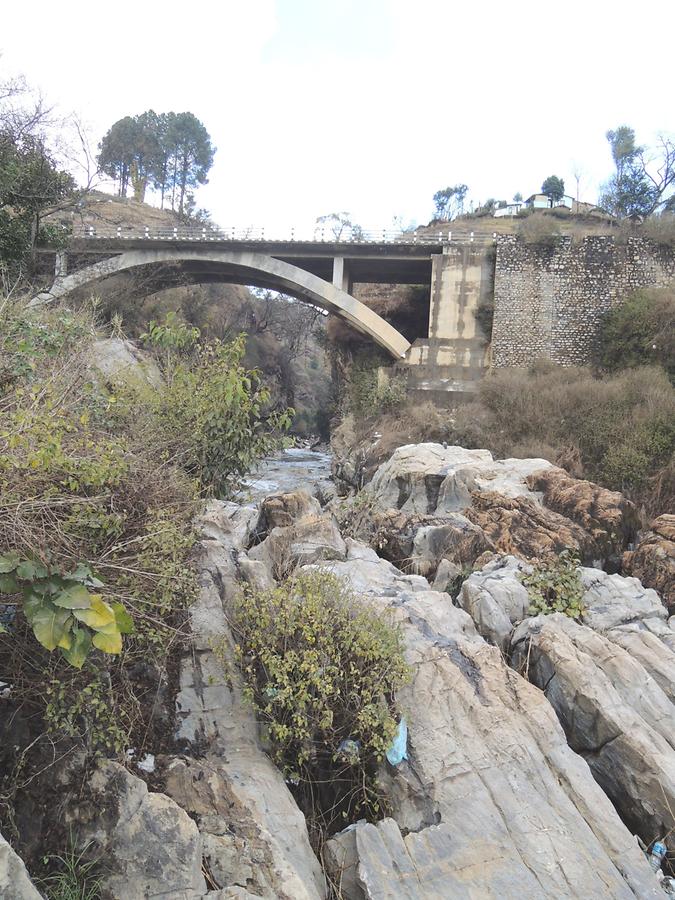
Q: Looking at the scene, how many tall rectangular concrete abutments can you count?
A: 1